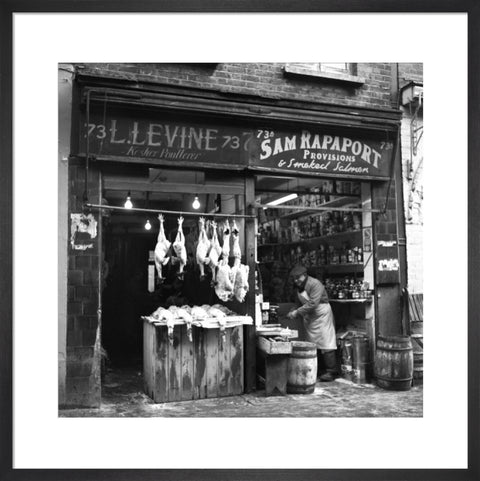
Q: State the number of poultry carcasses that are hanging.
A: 6